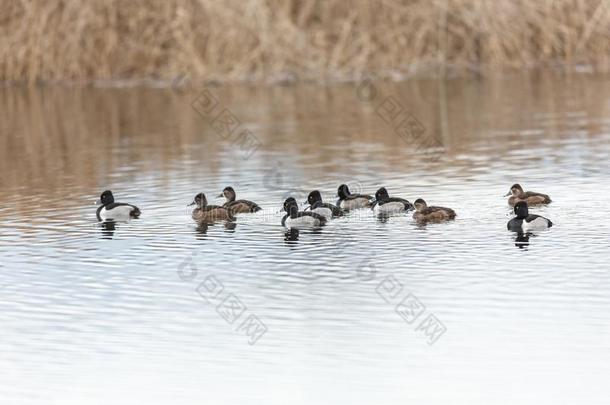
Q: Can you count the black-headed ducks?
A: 6